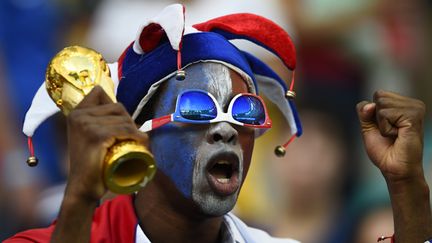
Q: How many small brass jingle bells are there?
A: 4